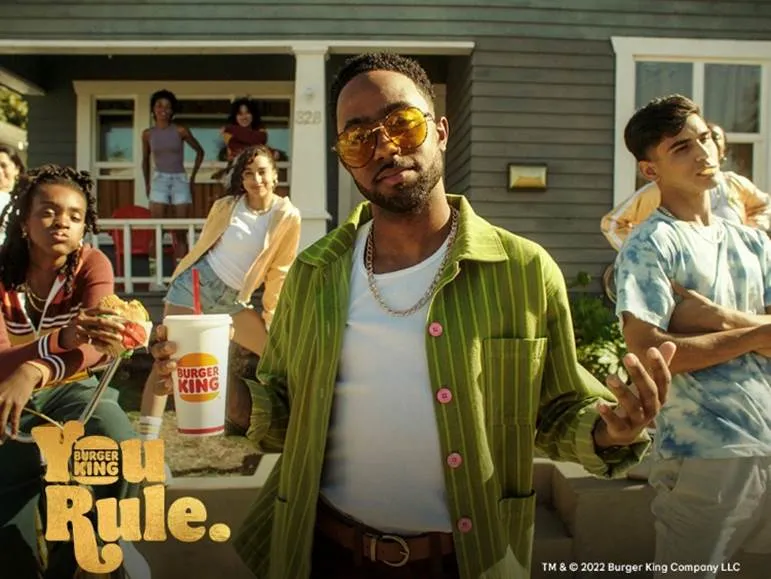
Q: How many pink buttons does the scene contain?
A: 4